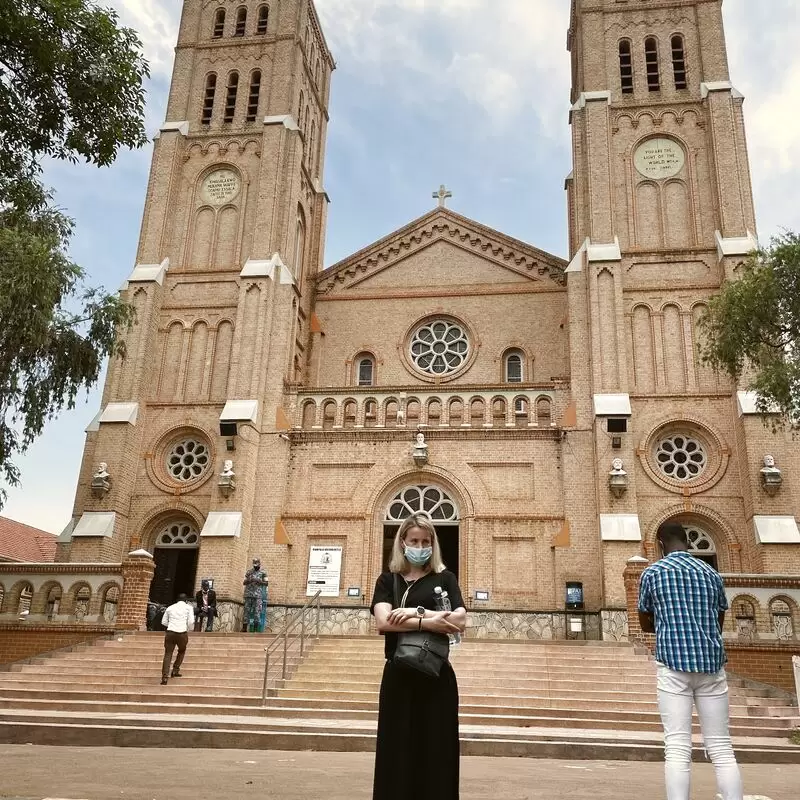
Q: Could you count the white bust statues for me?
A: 5